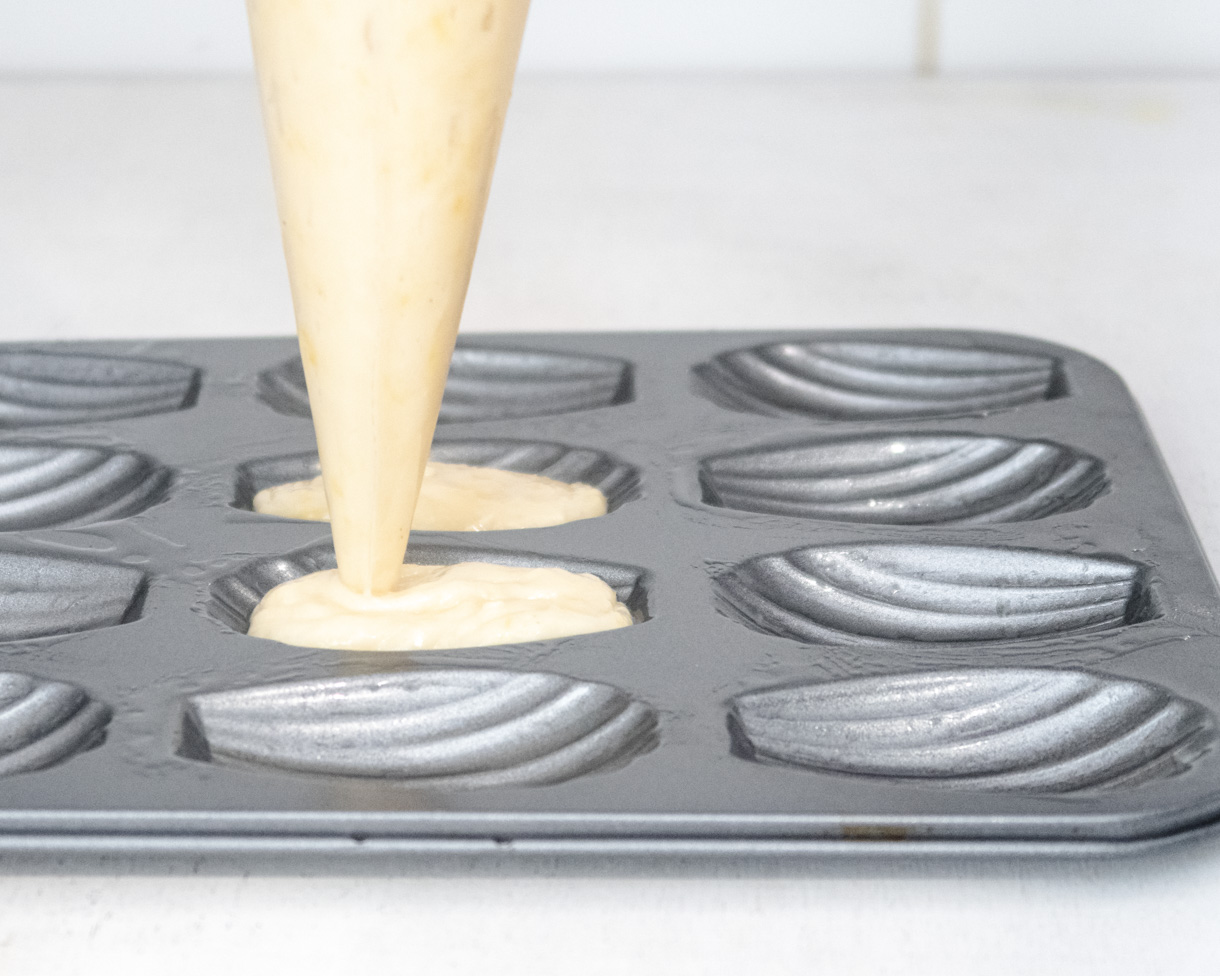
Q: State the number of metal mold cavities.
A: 12